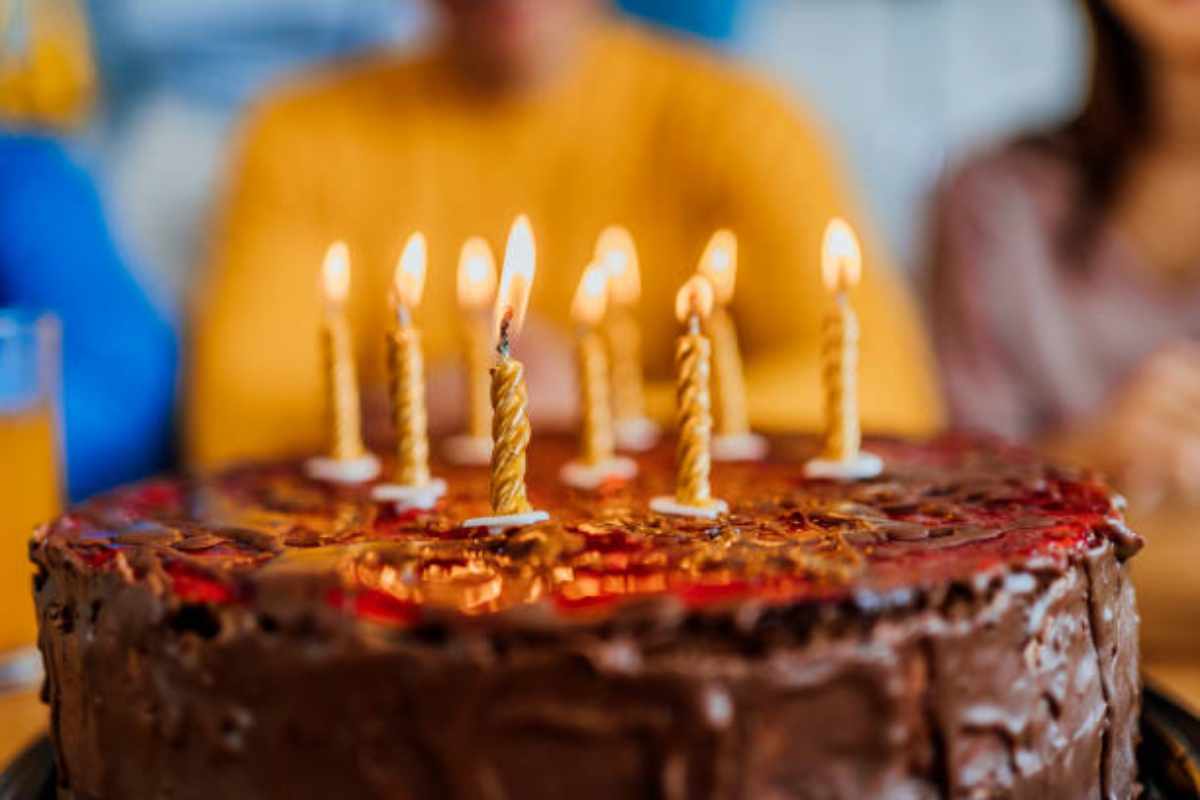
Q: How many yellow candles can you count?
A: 9